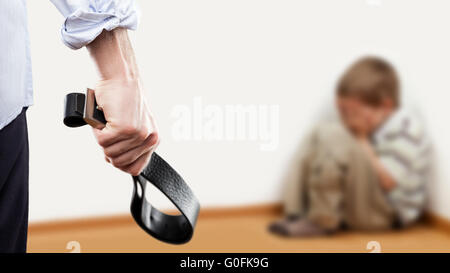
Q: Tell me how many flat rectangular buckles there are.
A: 1